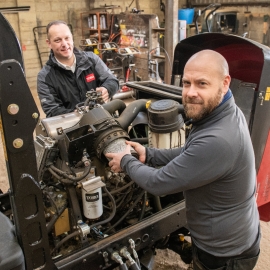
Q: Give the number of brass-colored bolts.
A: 3